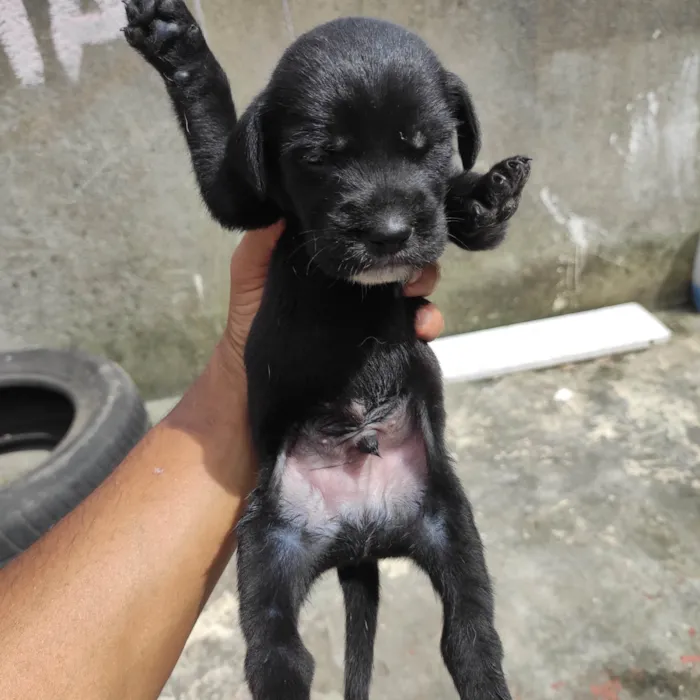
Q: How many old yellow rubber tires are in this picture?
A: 0